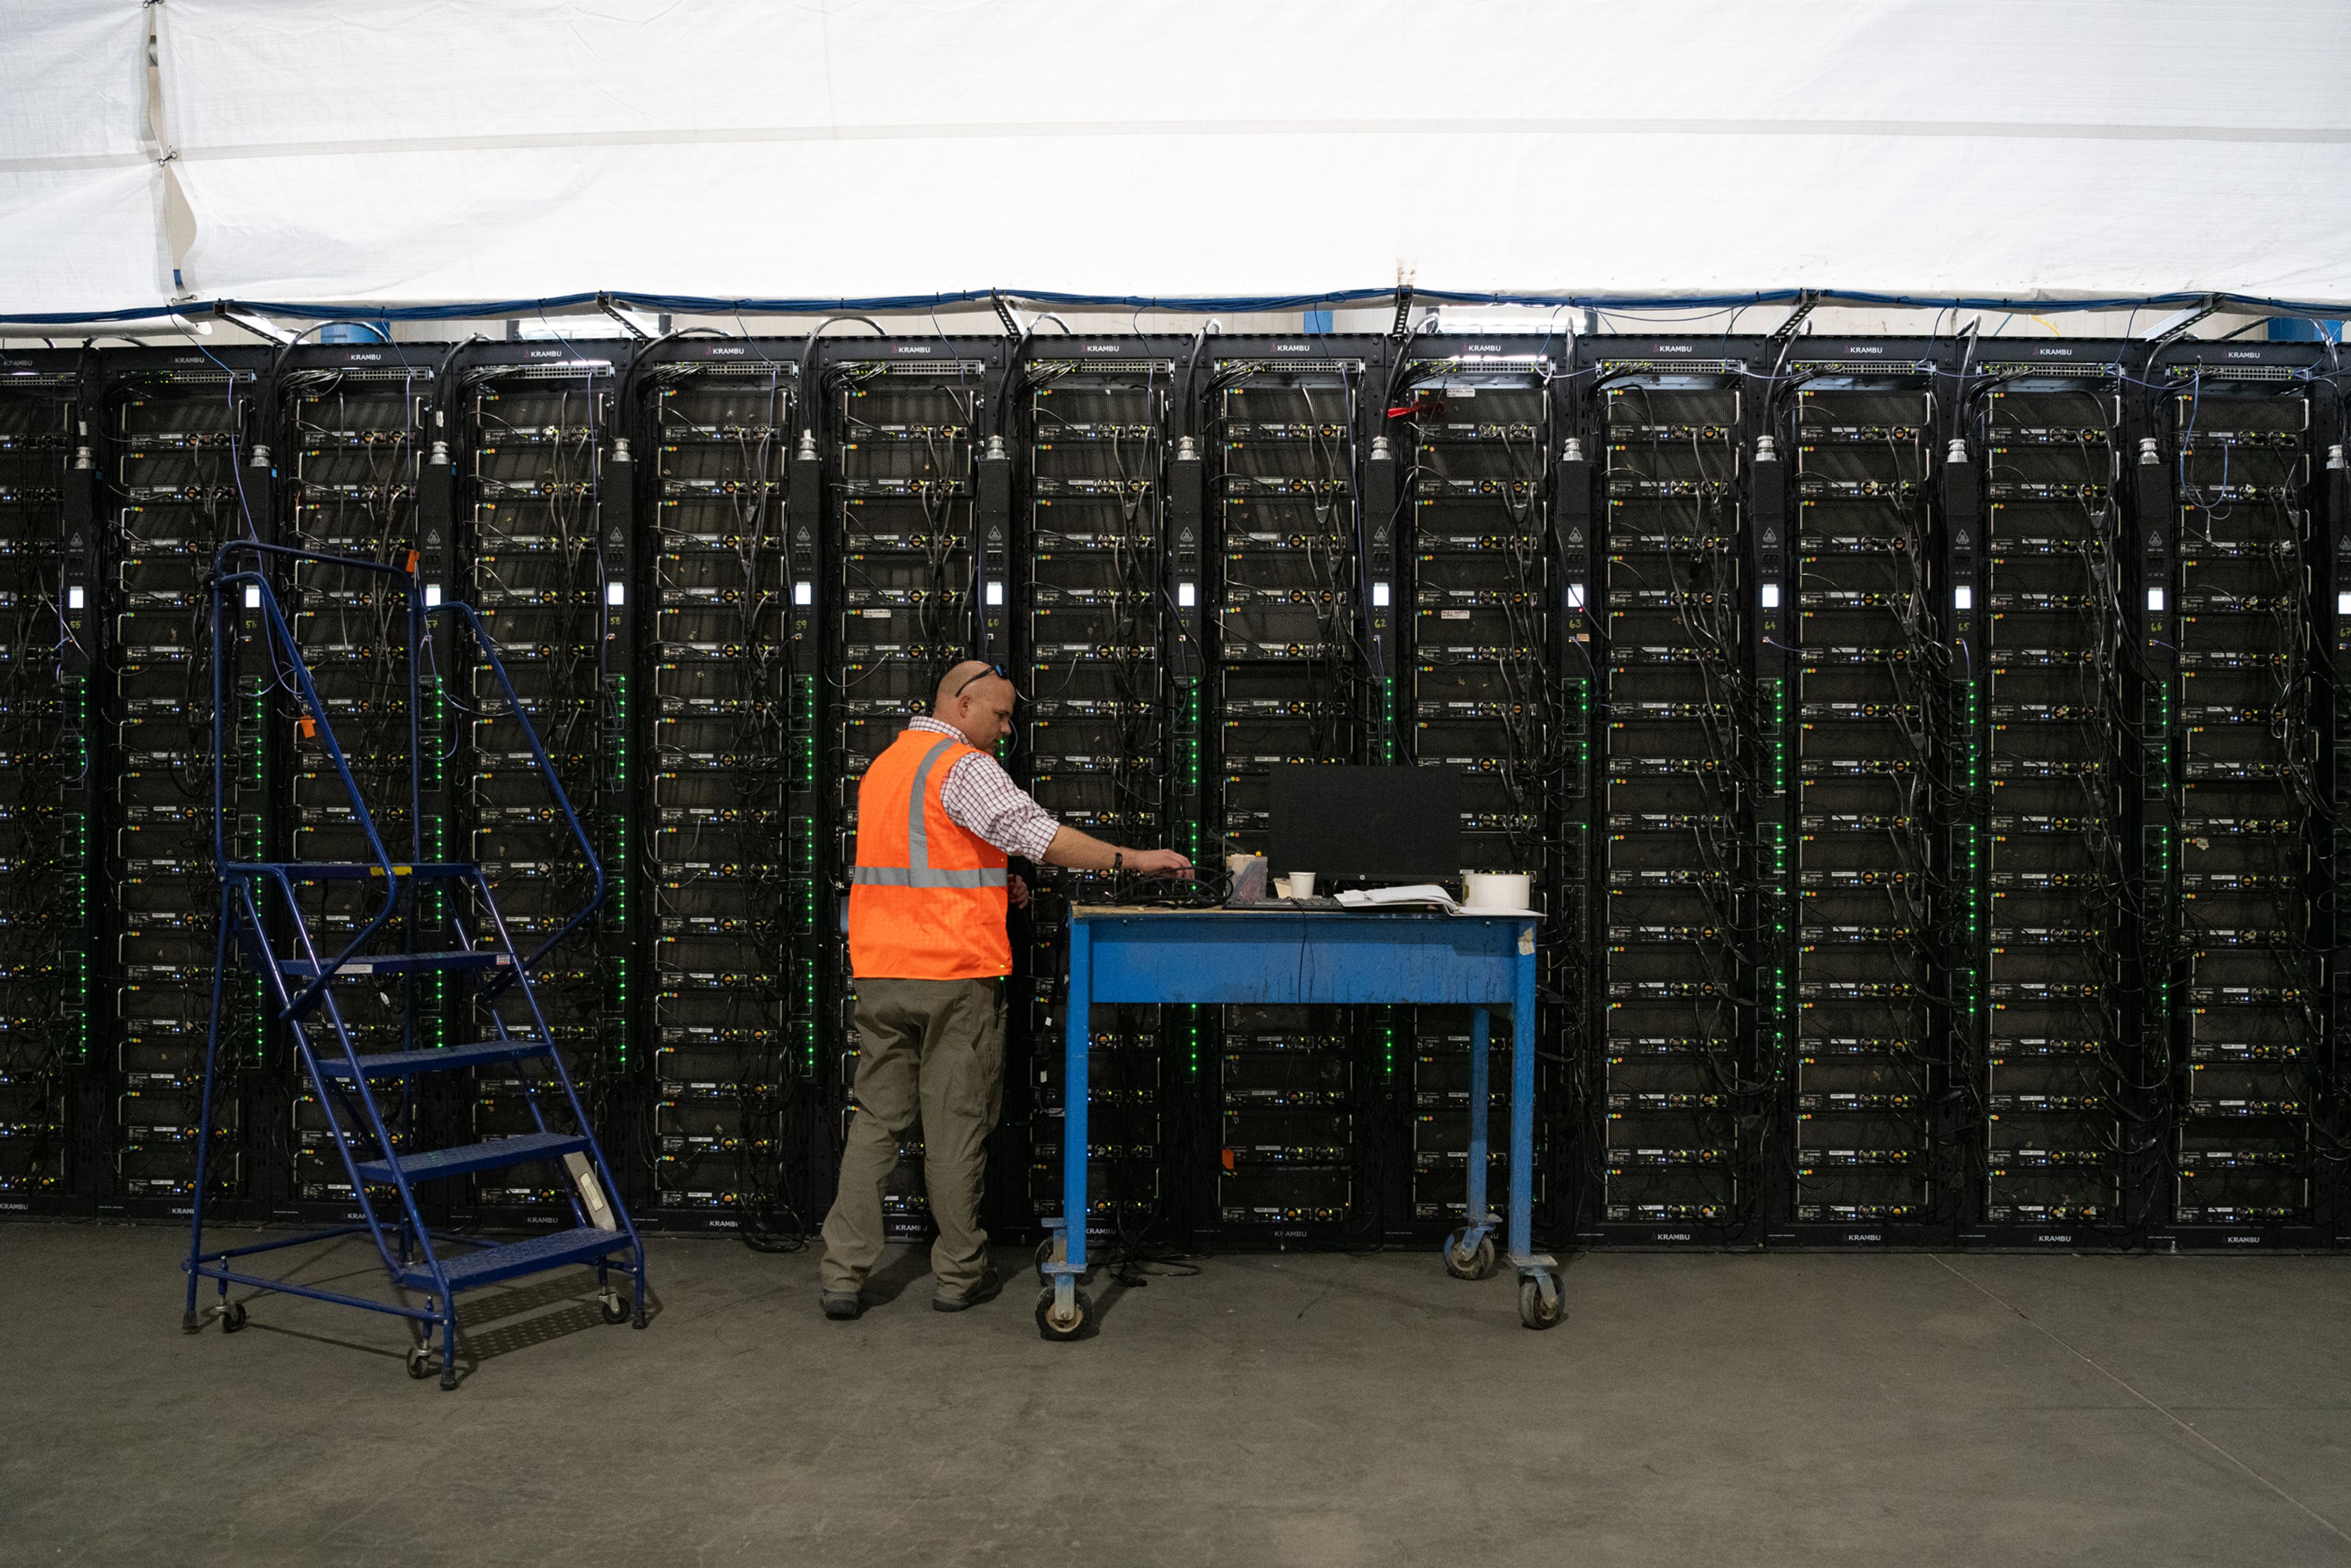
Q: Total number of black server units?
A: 13